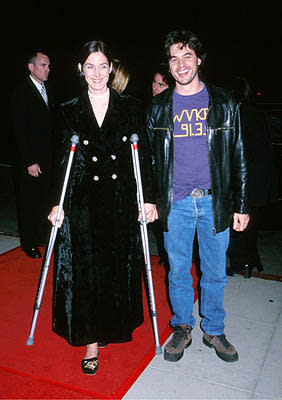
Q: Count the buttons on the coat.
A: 6